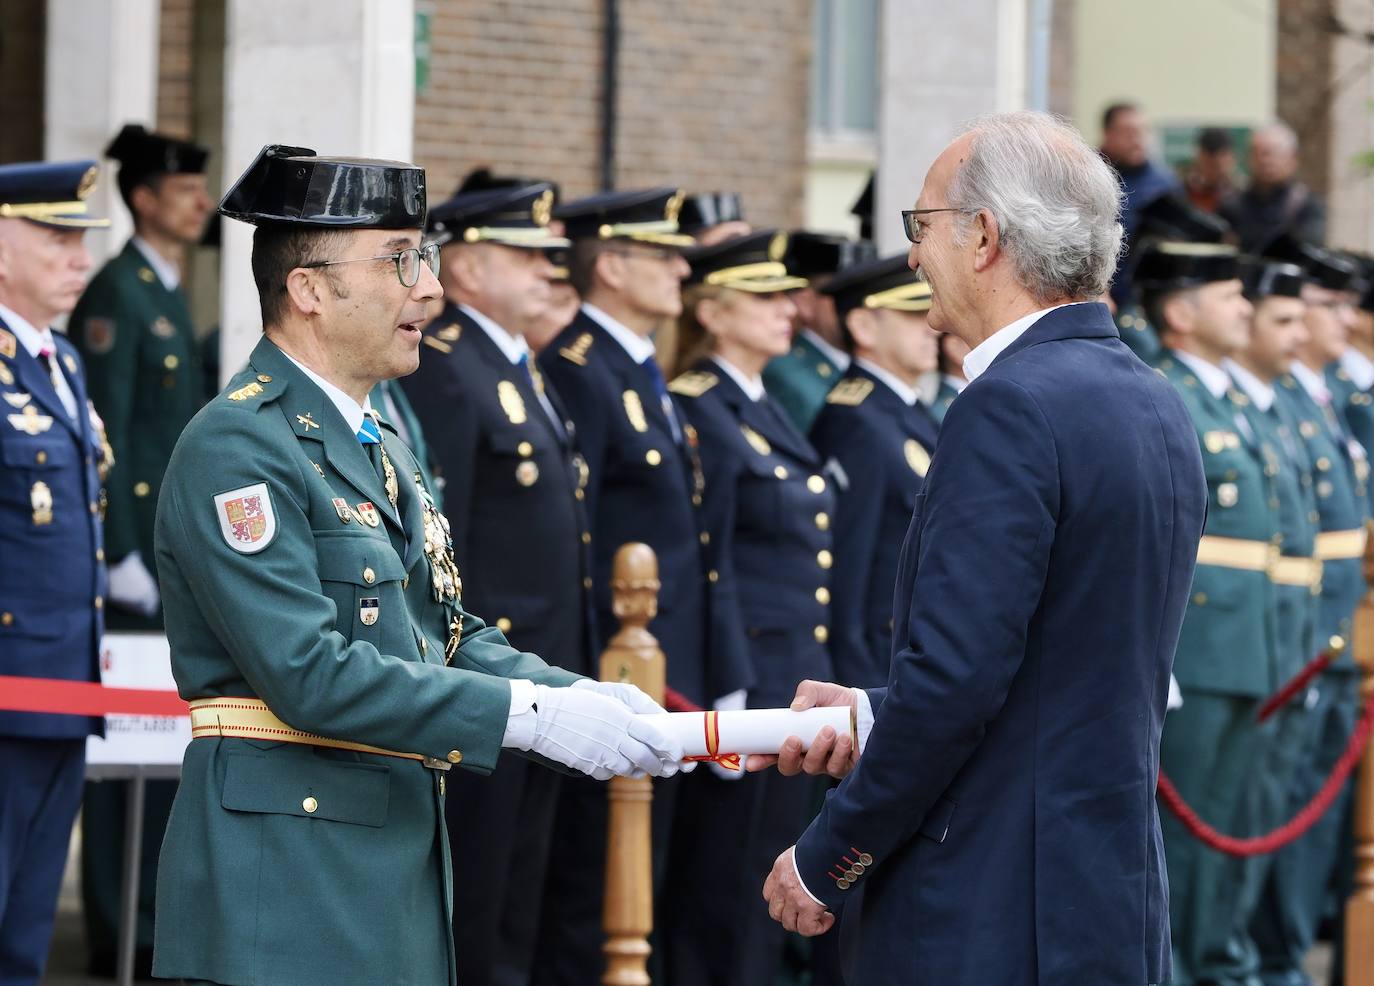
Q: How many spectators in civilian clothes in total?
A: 3